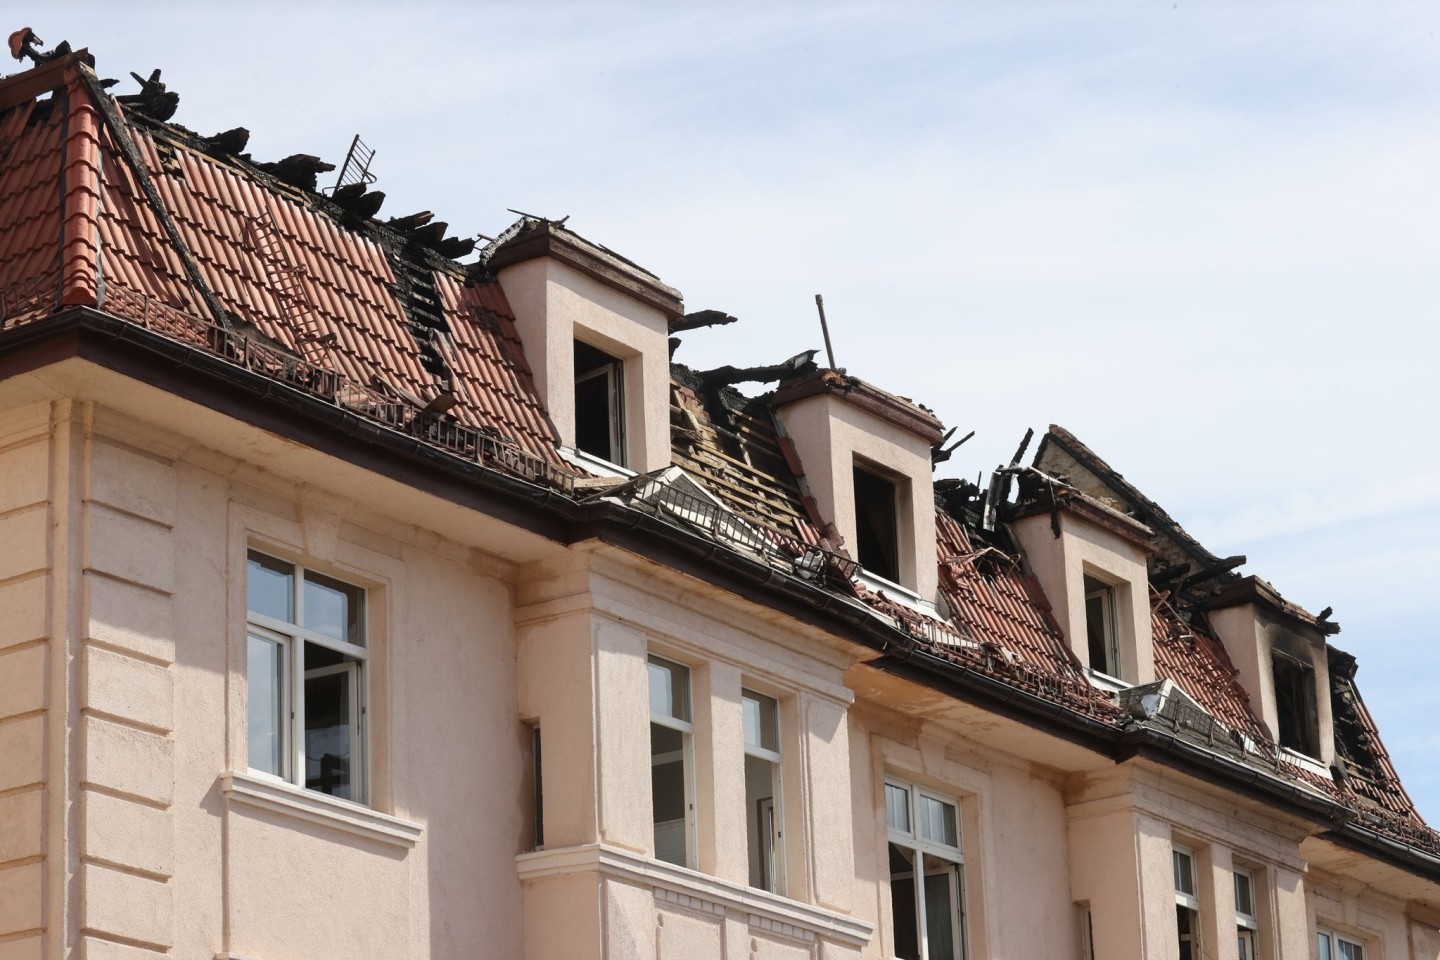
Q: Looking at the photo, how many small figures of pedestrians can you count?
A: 0